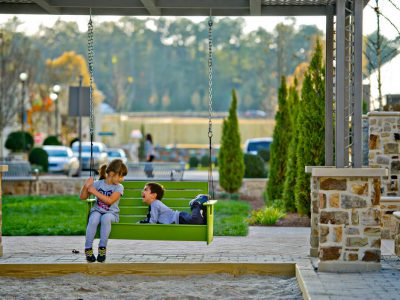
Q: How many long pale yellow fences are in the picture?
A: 1